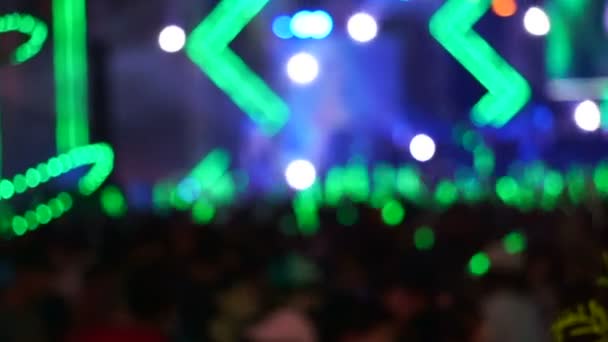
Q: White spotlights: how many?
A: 7